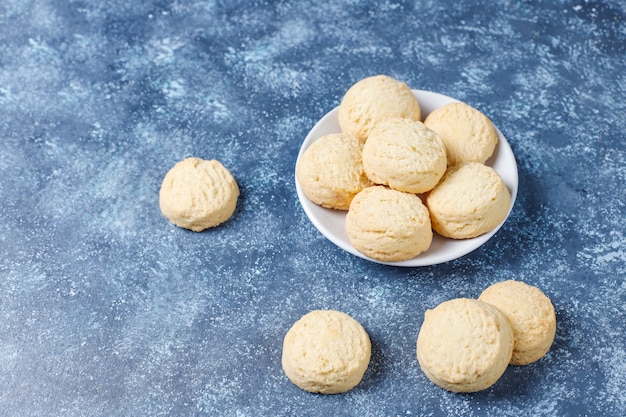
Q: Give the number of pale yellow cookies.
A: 10